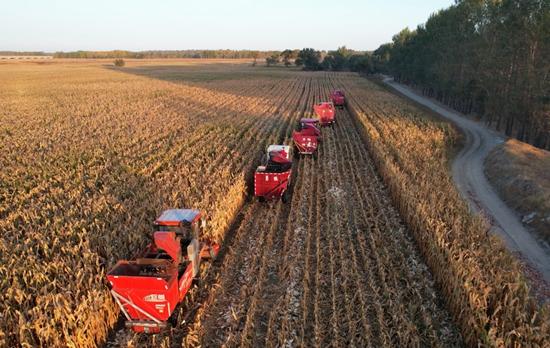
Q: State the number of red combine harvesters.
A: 5